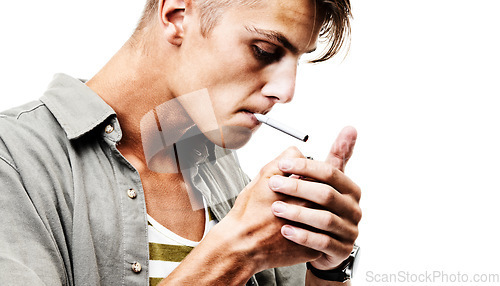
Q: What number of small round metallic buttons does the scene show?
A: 3